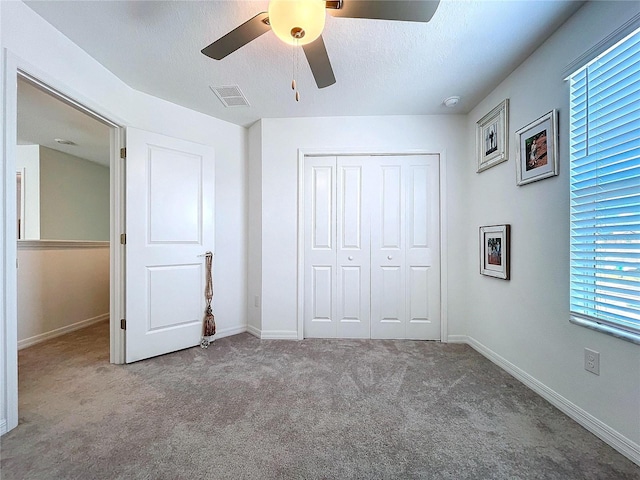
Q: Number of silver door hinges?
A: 3